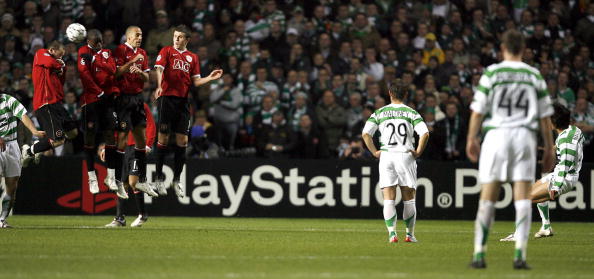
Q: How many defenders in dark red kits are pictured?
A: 5